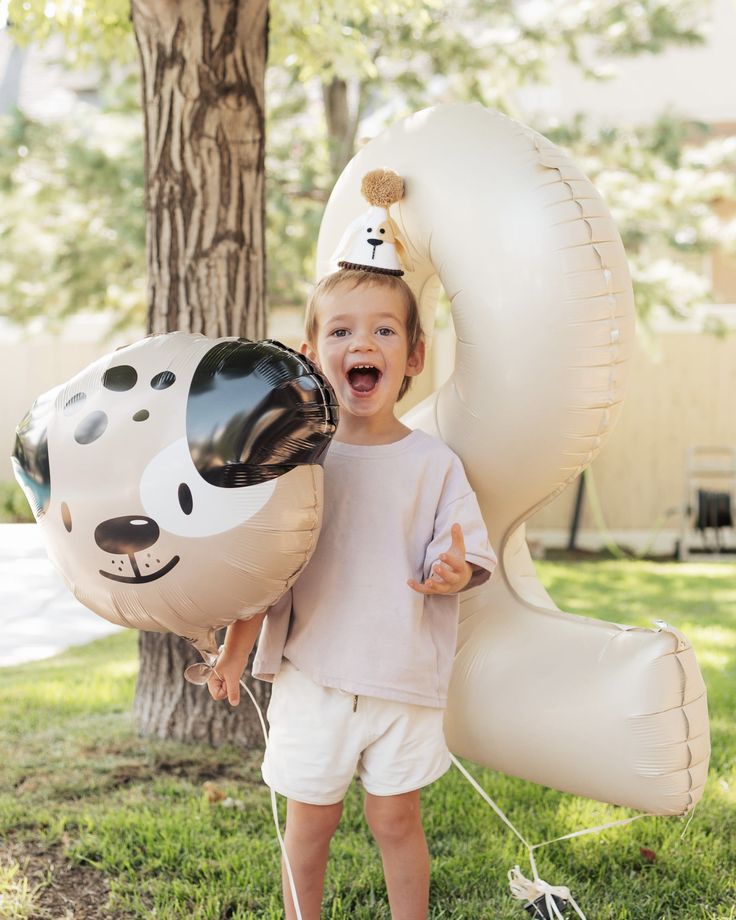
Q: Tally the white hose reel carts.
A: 1